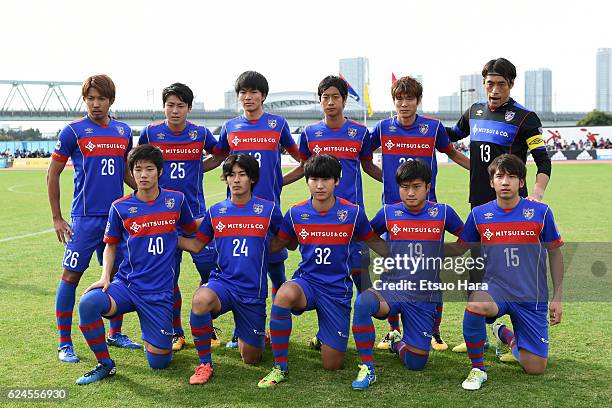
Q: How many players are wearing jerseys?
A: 11